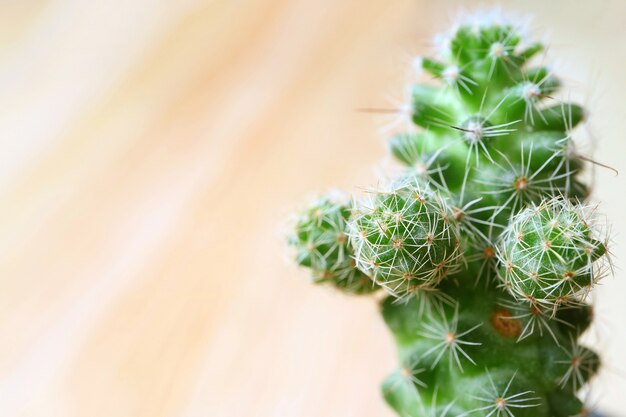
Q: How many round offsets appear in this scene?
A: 3